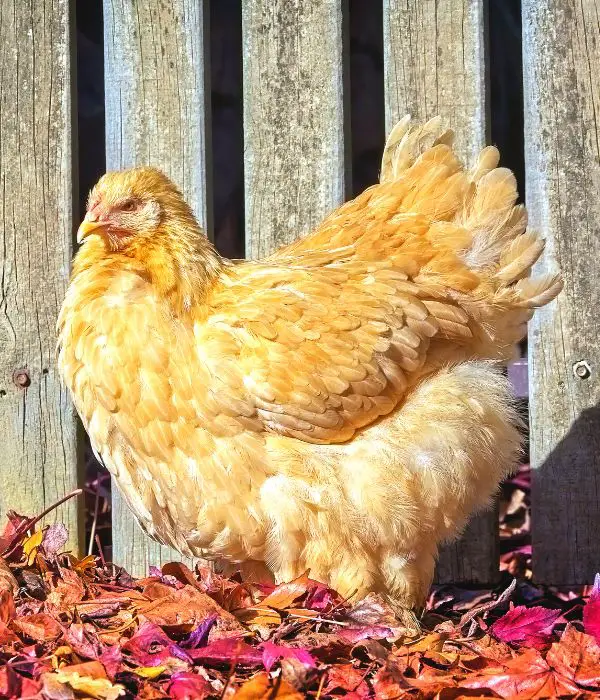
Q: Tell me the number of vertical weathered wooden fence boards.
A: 5